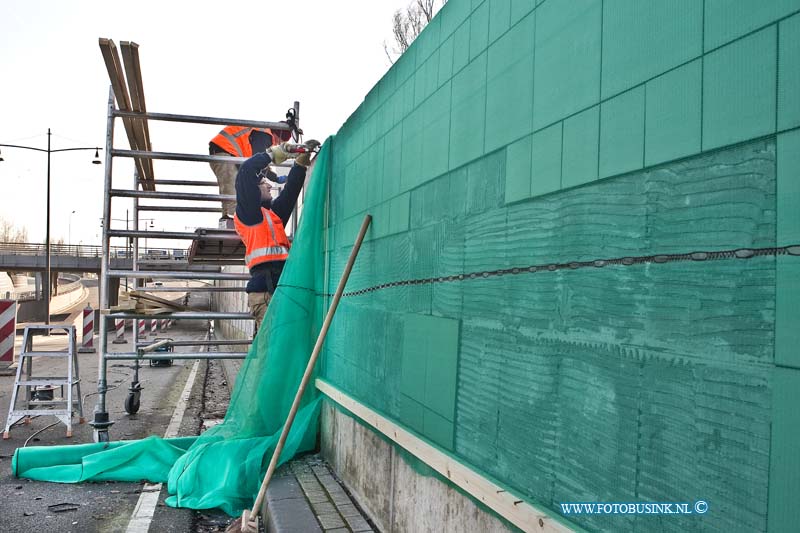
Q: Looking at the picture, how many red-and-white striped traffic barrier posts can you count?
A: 7